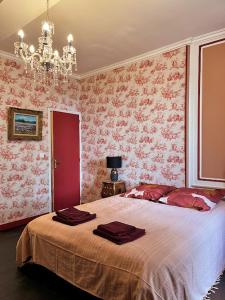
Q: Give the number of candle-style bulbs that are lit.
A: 5